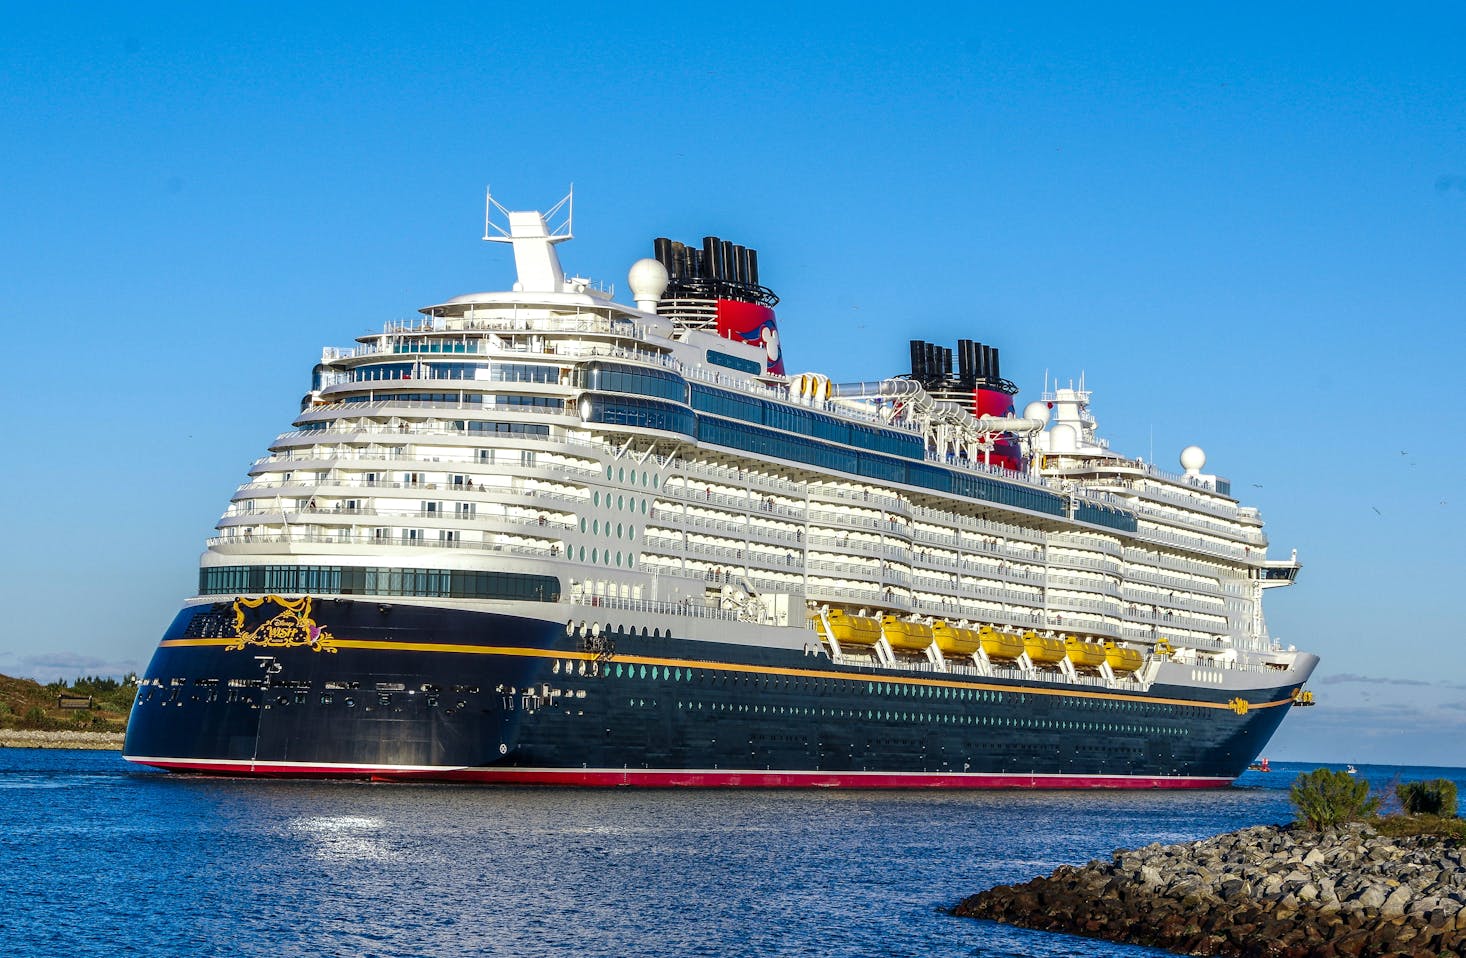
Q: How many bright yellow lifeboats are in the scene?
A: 7